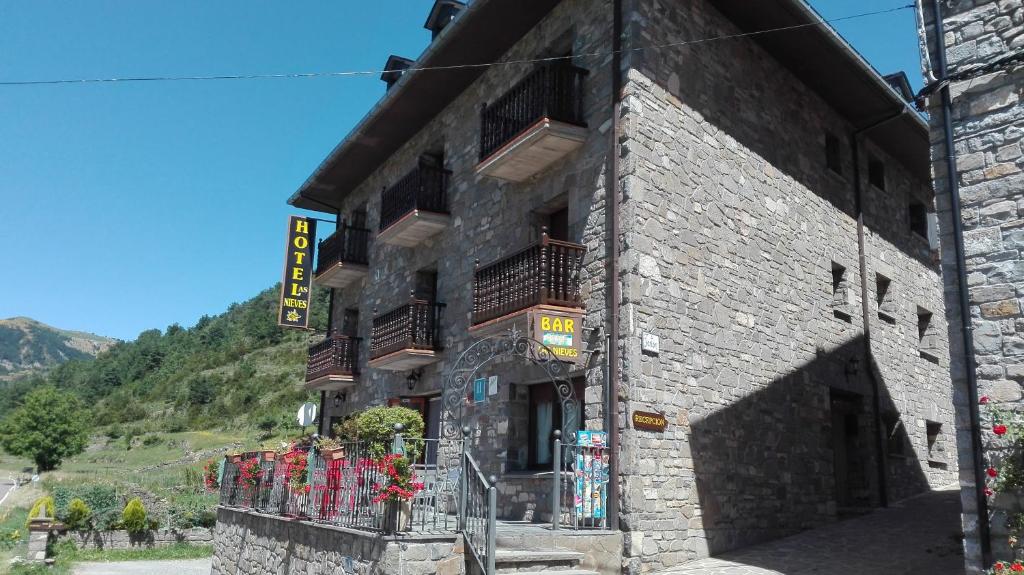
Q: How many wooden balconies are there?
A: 6